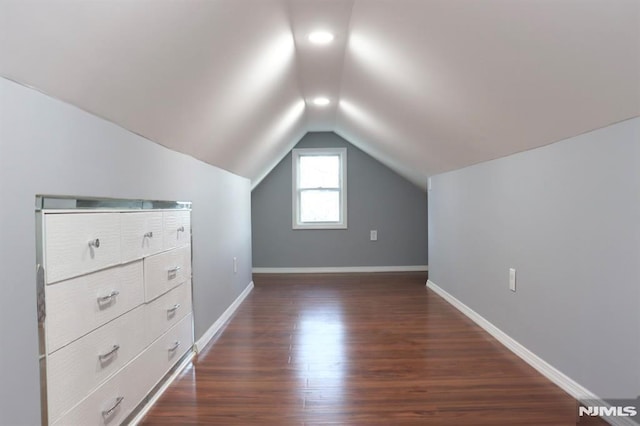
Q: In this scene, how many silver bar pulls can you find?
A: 6